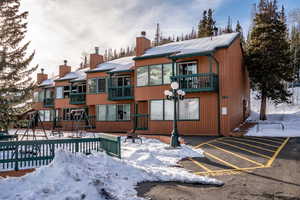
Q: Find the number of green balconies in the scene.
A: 4